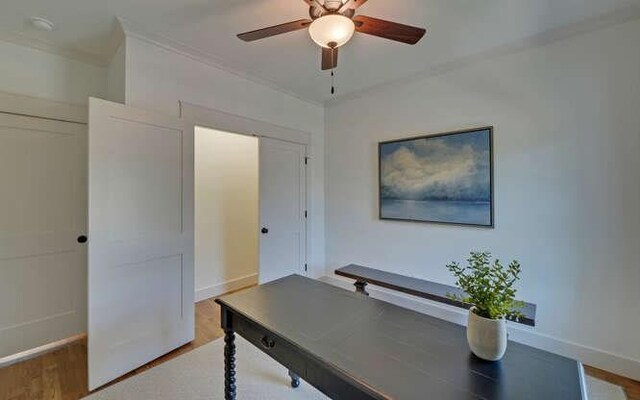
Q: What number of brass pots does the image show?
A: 0